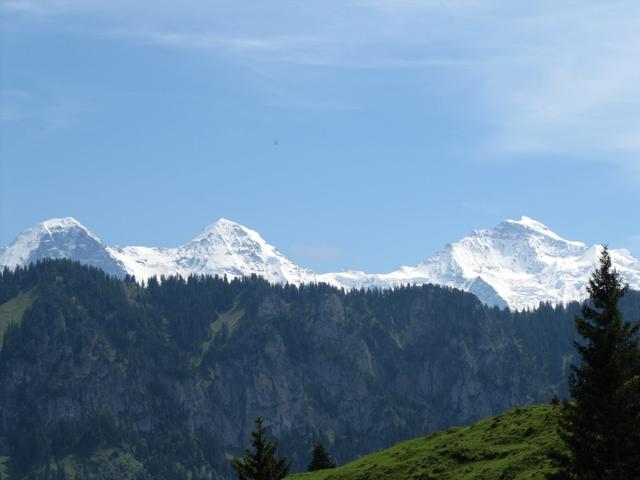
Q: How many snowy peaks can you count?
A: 3